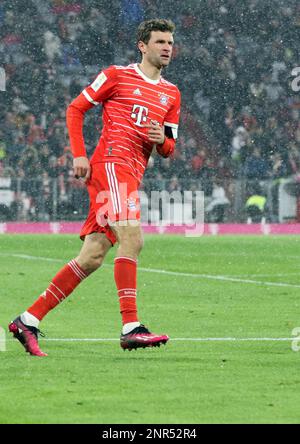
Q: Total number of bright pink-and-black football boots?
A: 2